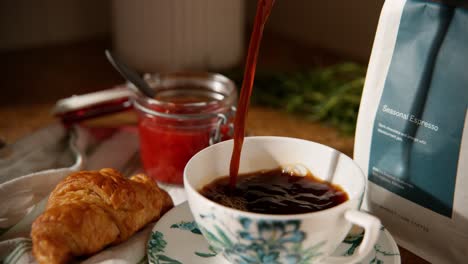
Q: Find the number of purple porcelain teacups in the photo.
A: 0